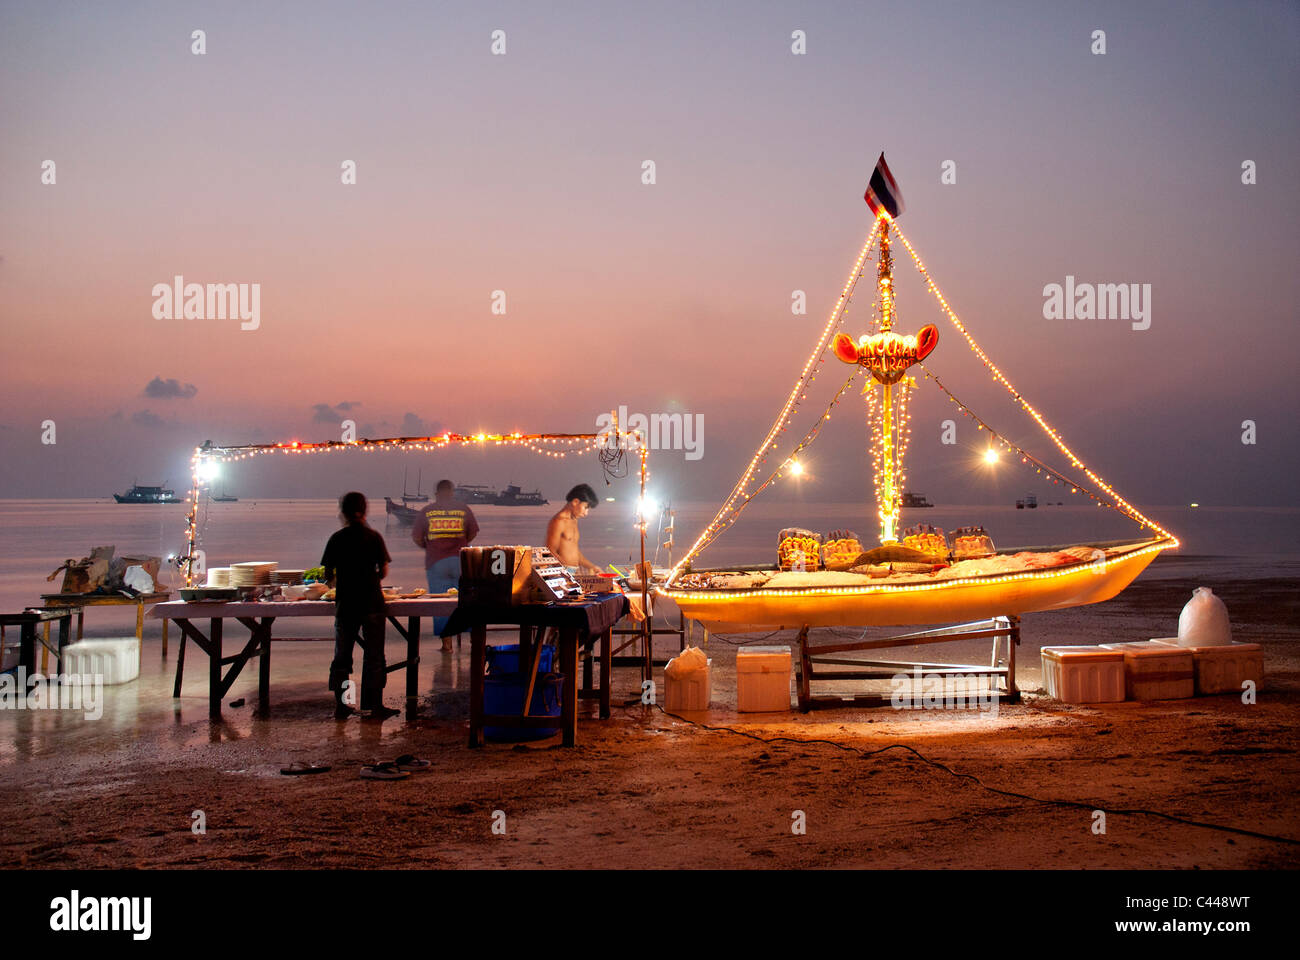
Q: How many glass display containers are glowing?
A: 4